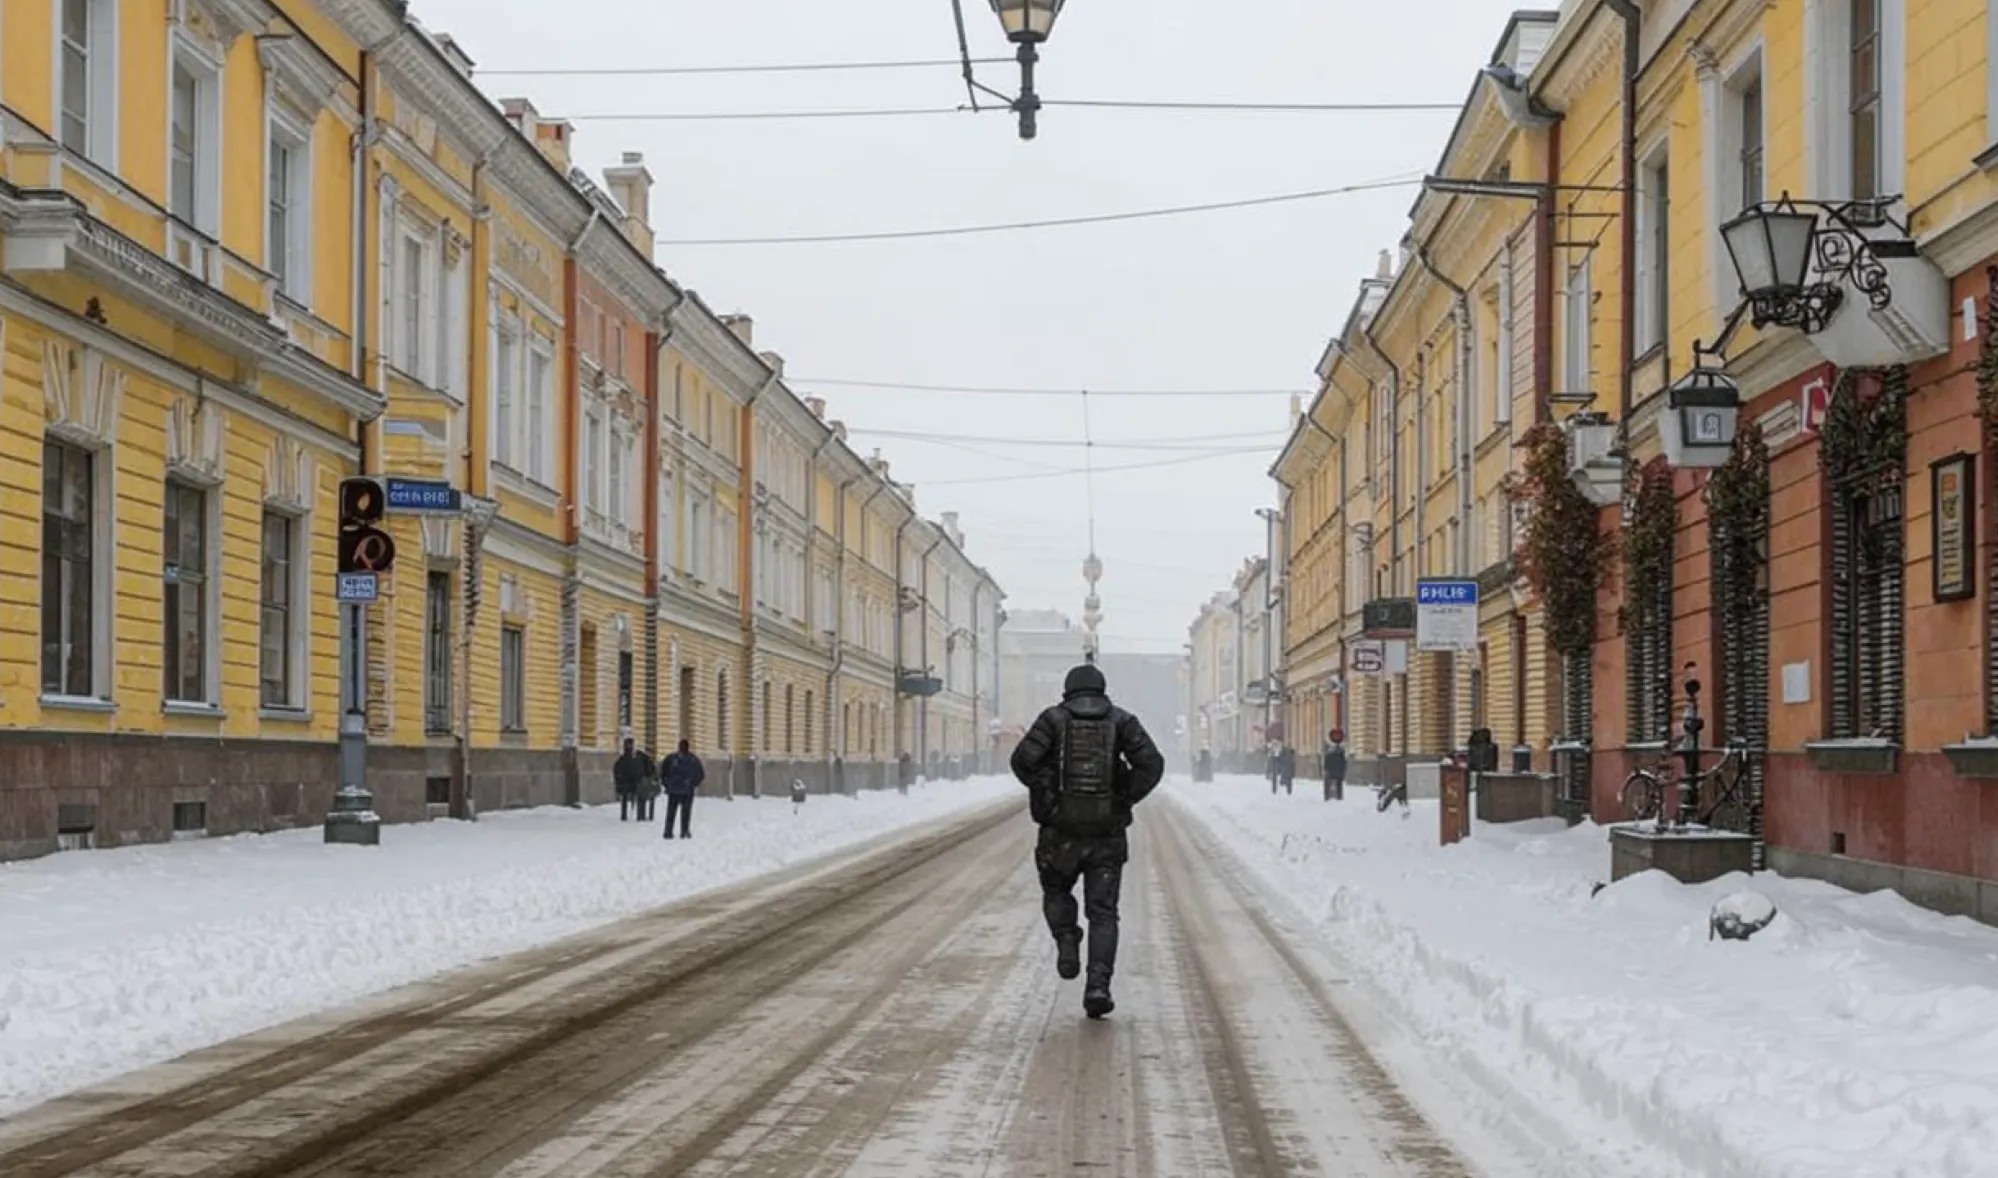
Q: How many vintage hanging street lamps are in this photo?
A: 3